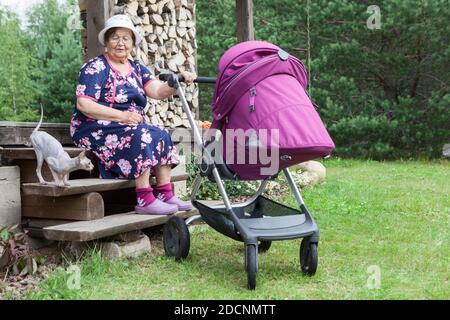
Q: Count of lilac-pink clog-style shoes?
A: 2